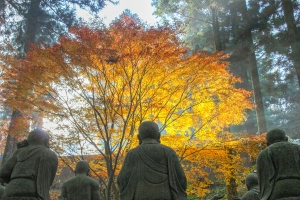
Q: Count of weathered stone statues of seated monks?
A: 5